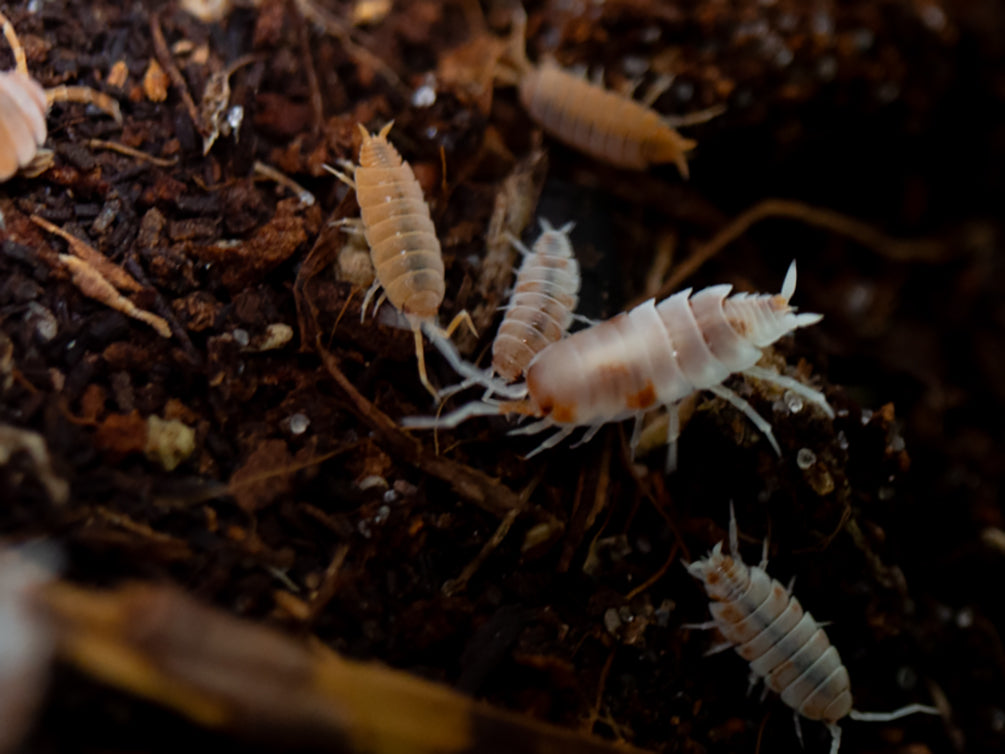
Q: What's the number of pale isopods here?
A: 3